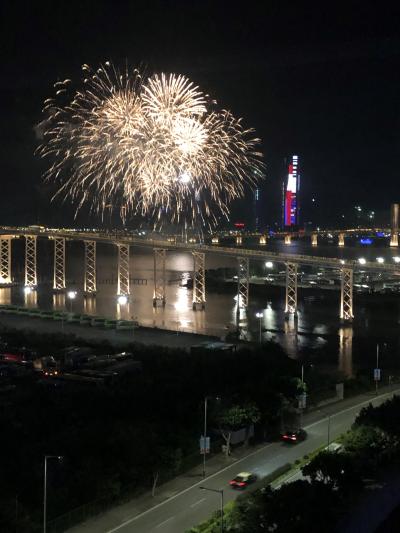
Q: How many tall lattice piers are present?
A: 10